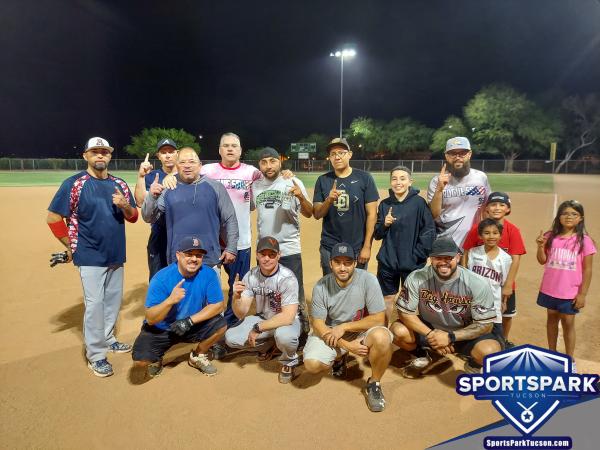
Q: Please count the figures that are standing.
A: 11